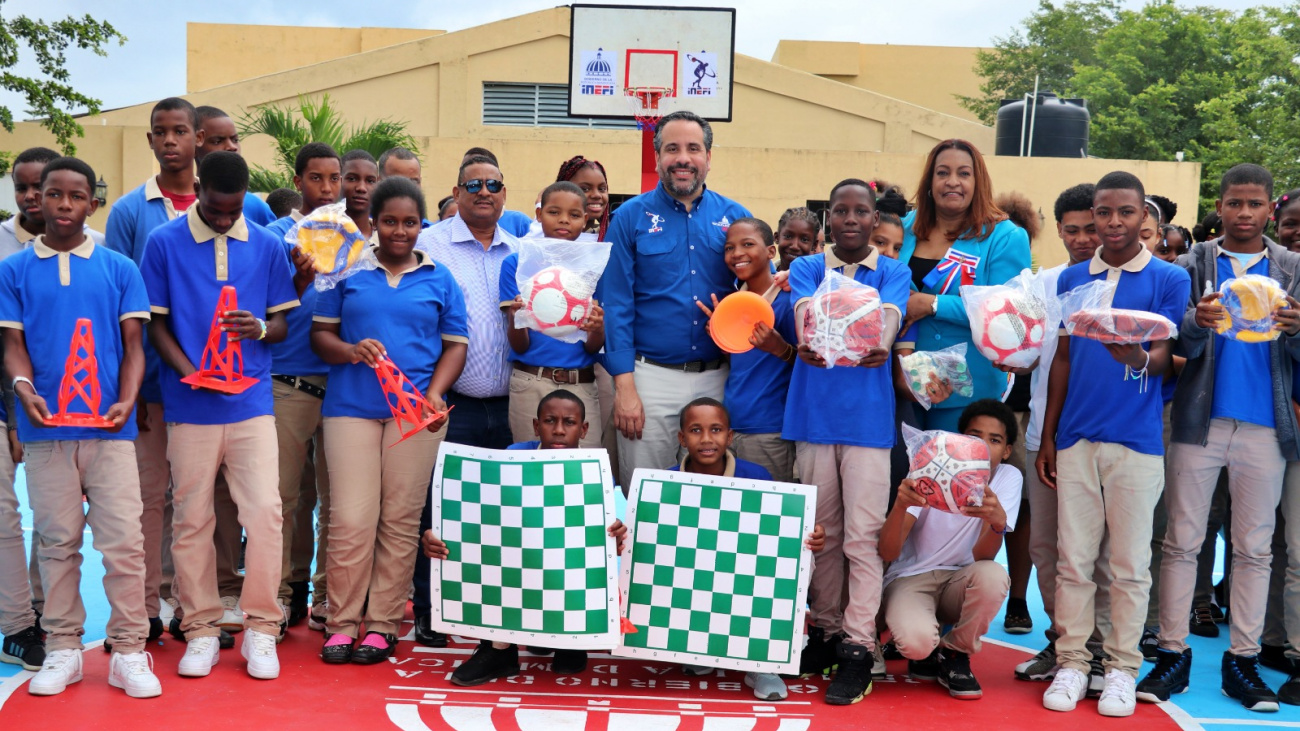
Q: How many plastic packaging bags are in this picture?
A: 8